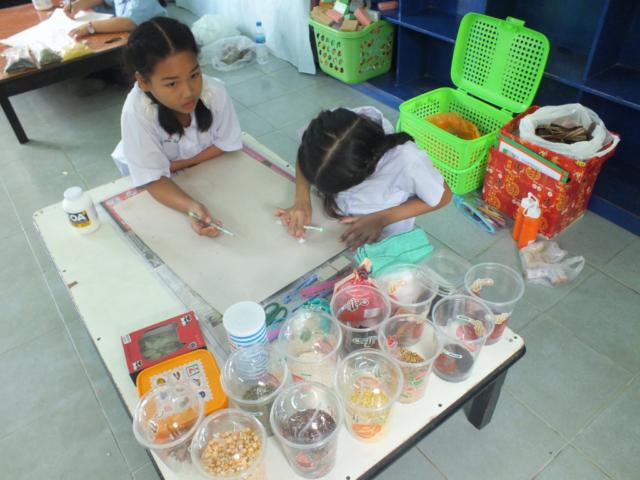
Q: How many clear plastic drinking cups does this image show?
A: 11